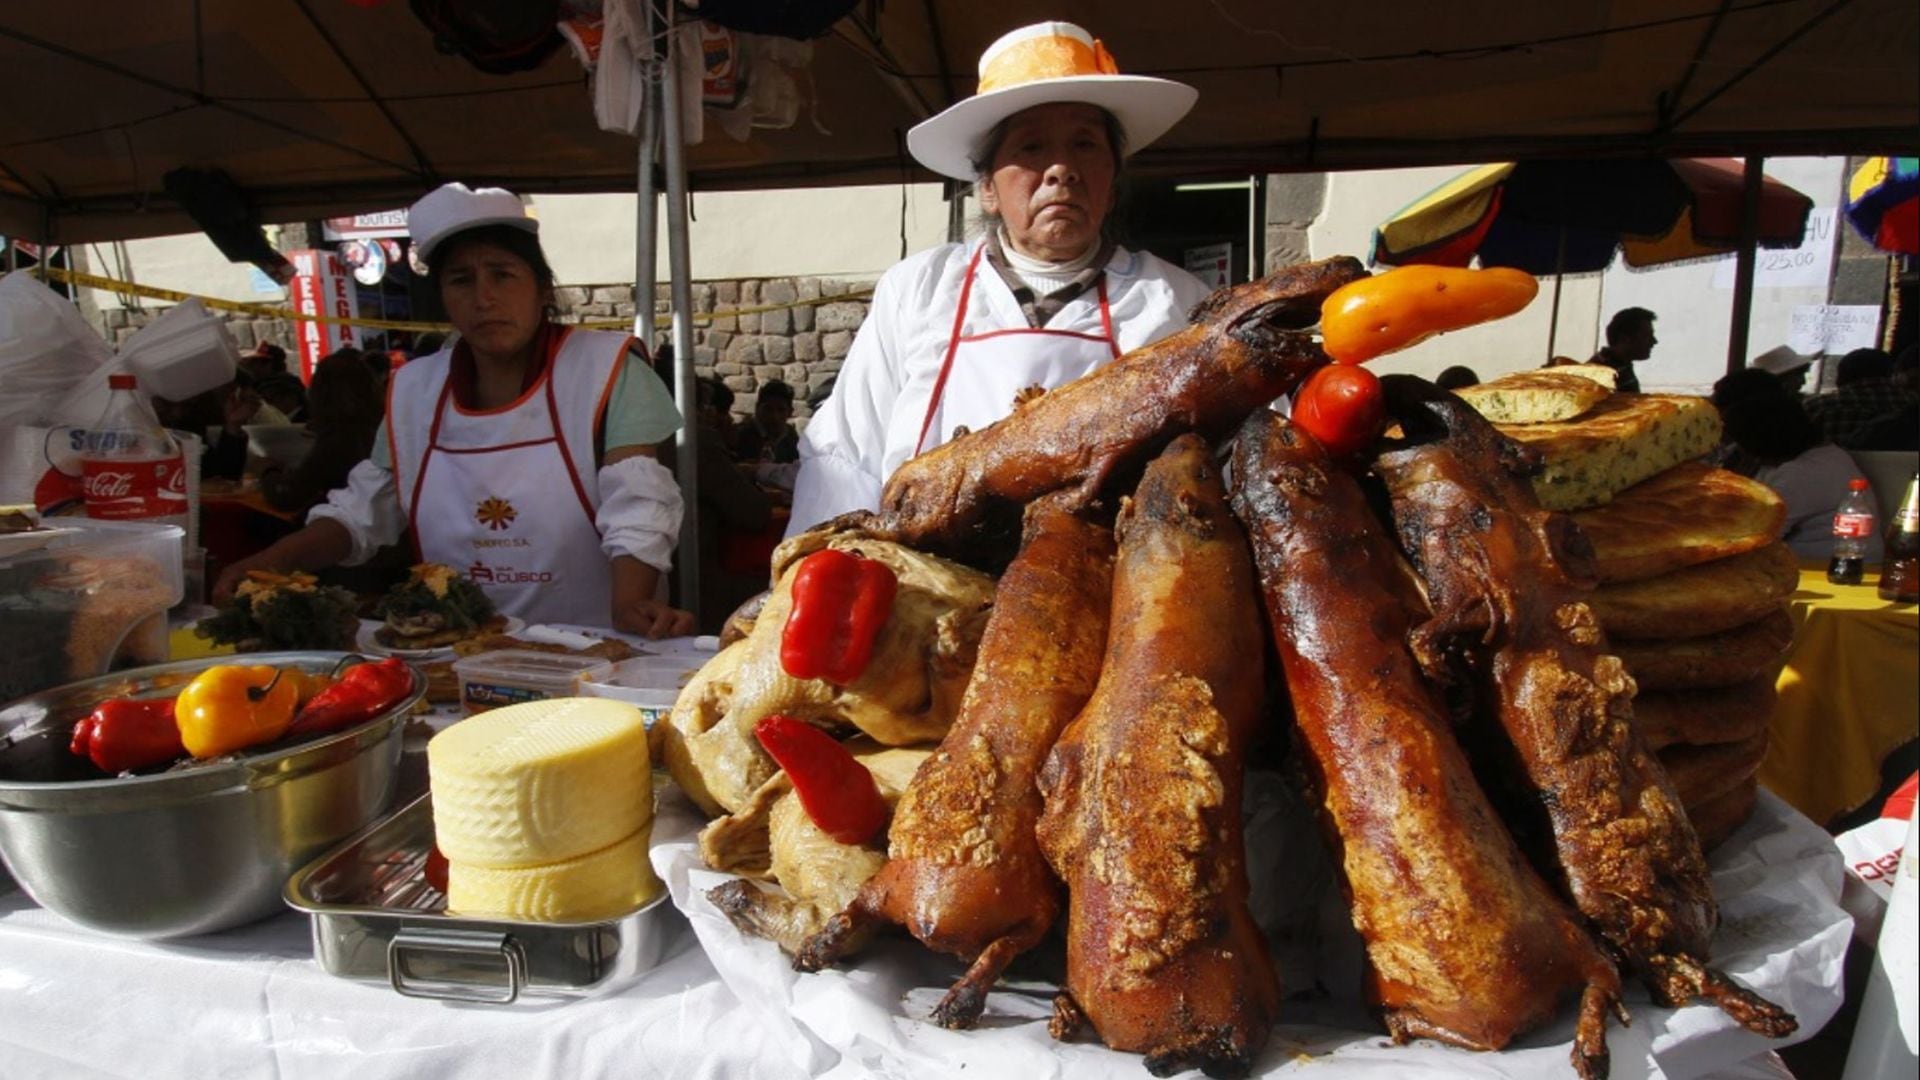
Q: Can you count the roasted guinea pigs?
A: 5